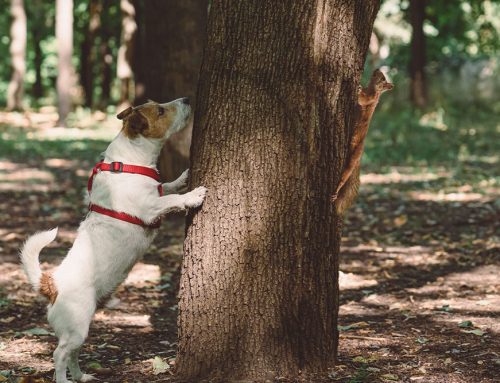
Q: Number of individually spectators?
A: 0